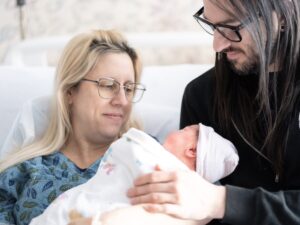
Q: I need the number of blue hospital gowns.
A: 1